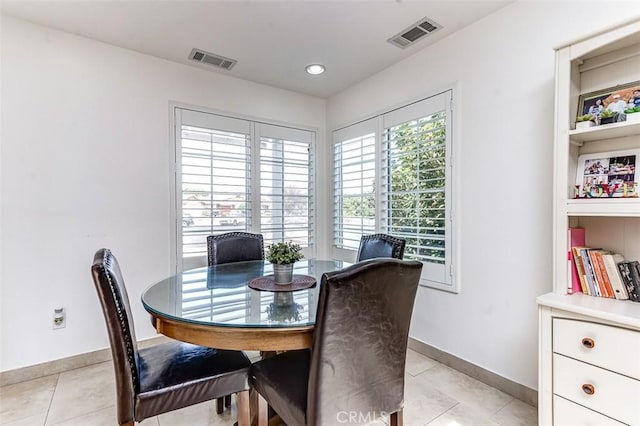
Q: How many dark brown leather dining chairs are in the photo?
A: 4